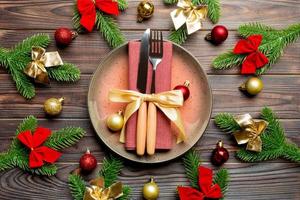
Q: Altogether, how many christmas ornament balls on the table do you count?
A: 10